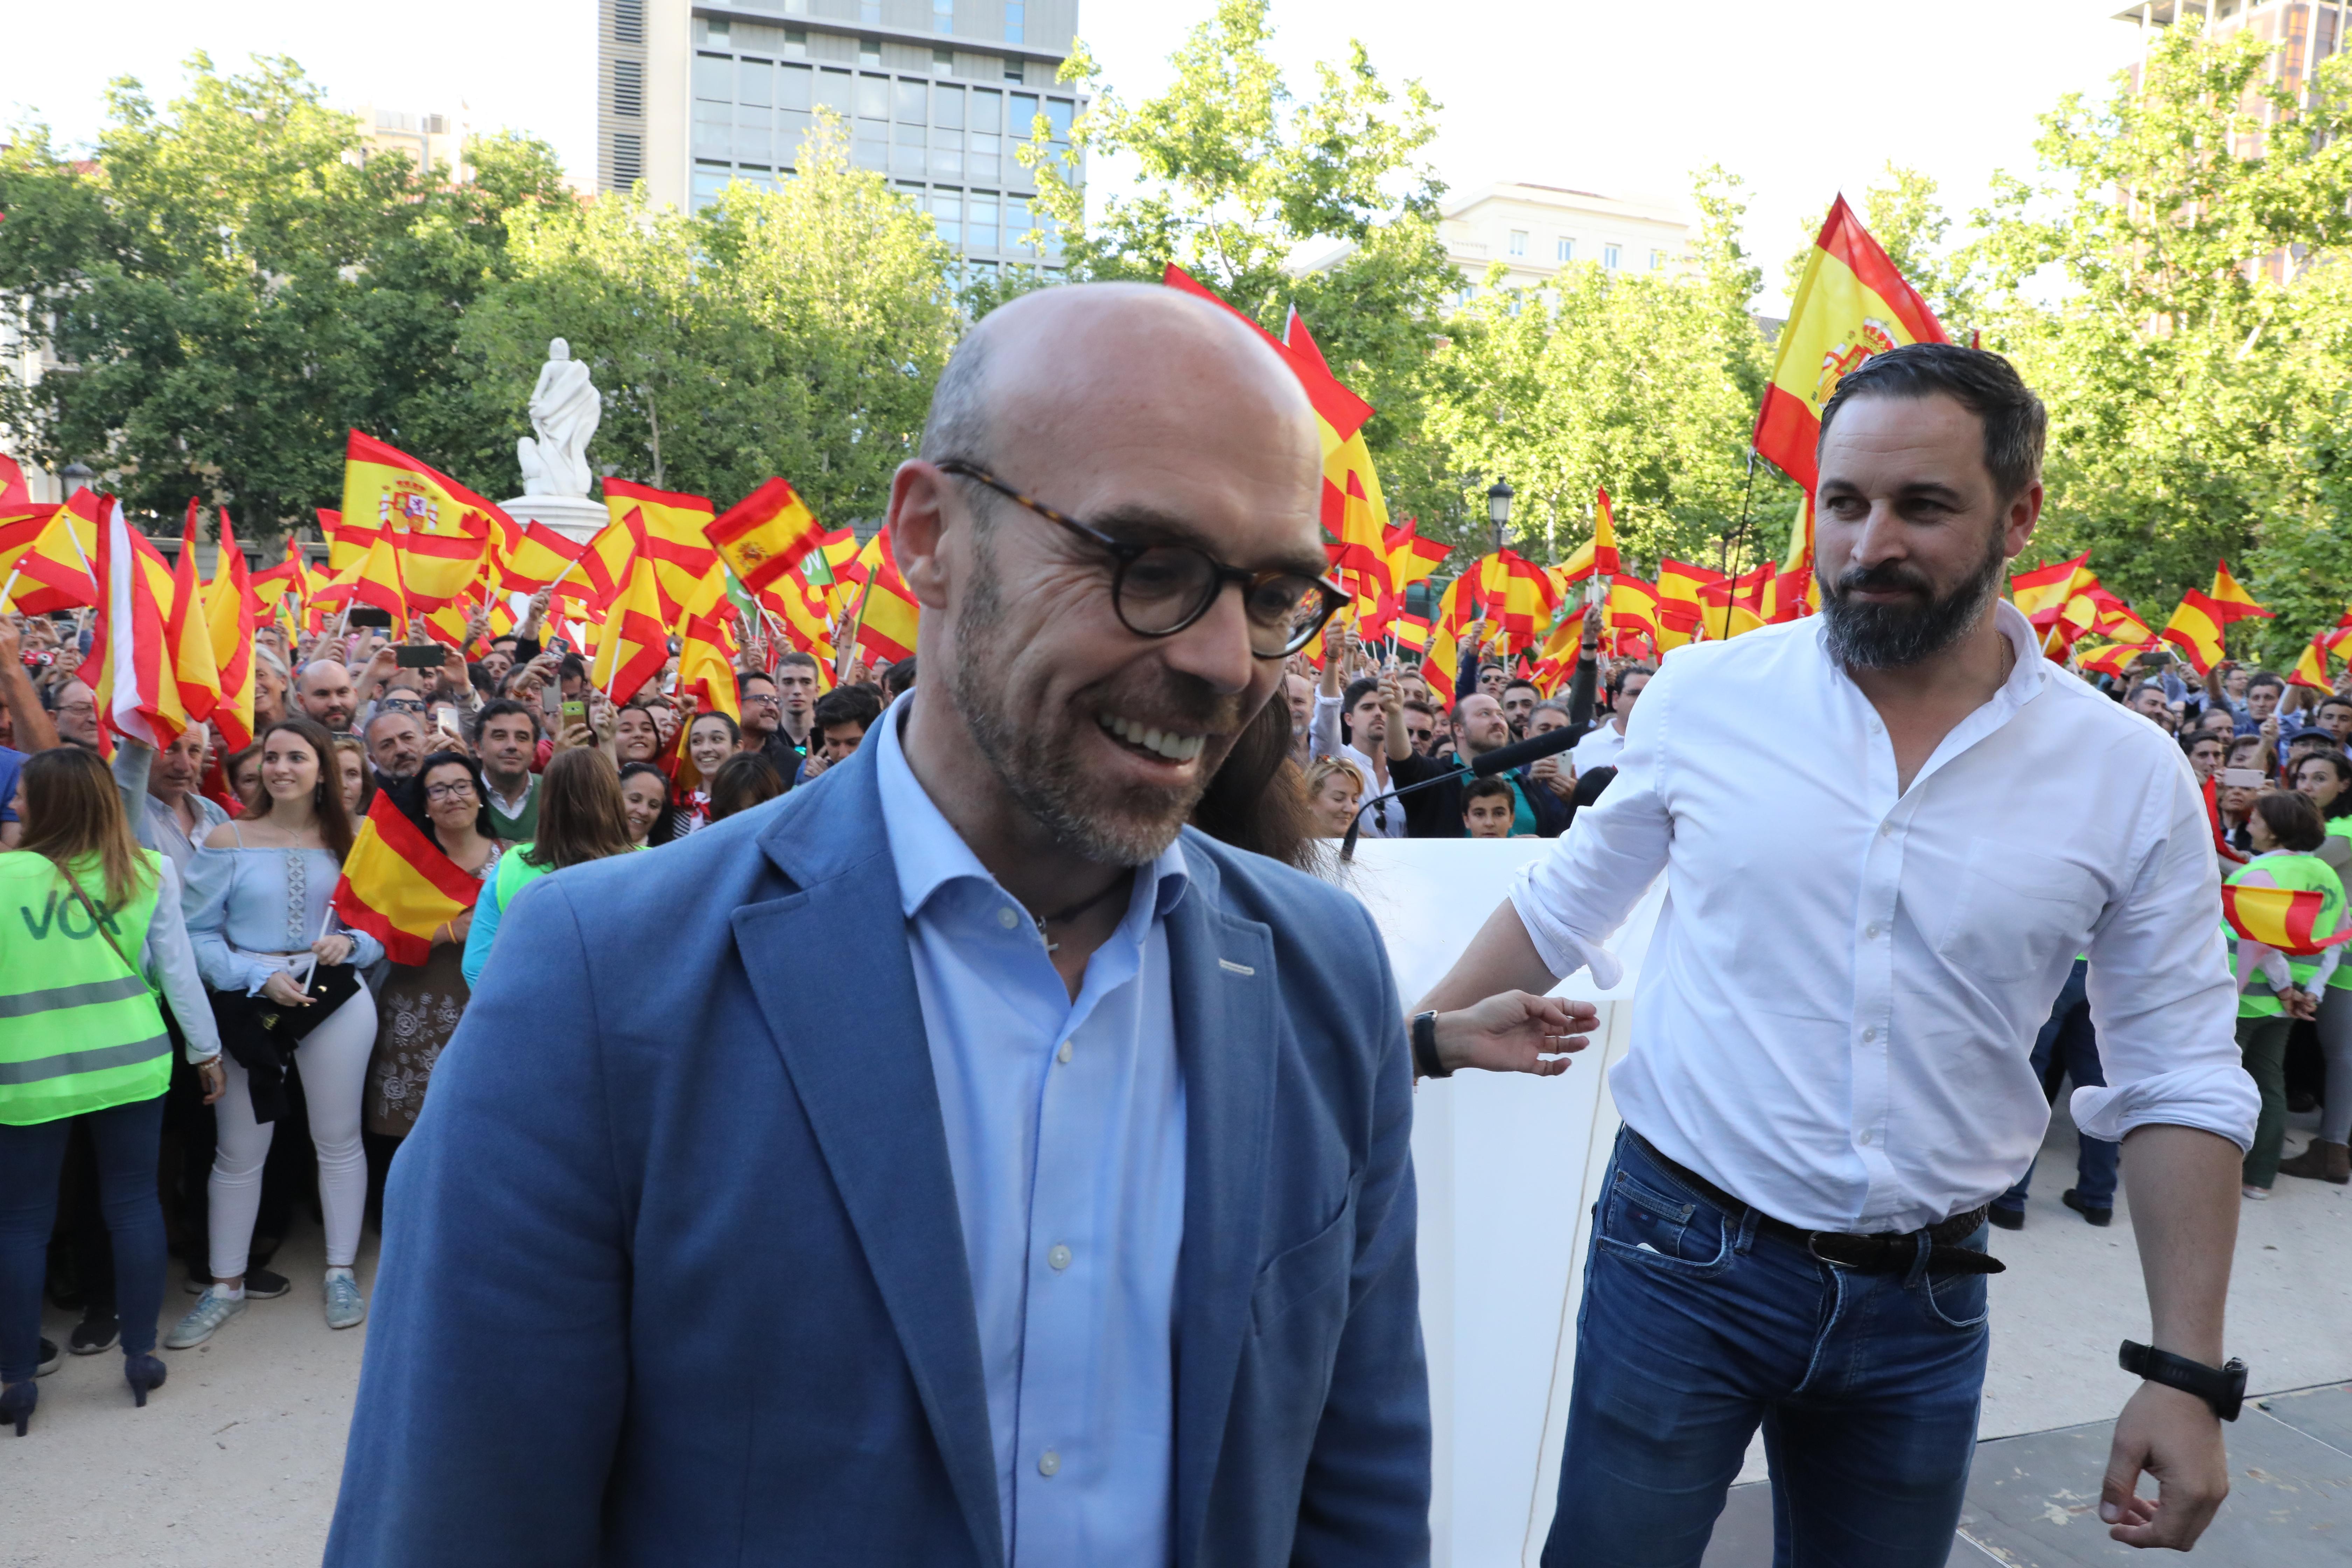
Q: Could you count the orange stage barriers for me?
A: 0